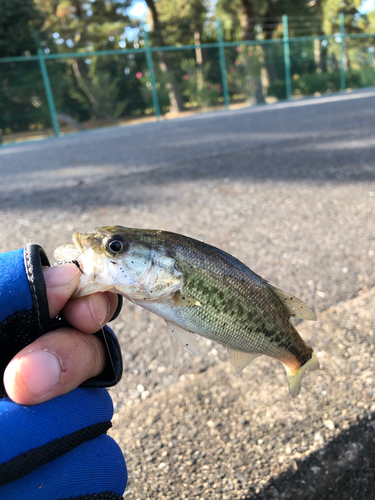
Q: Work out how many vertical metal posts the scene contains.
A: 5